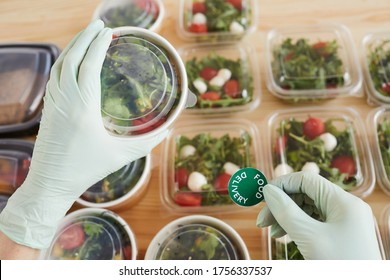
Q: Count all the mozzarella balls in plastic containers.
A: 11